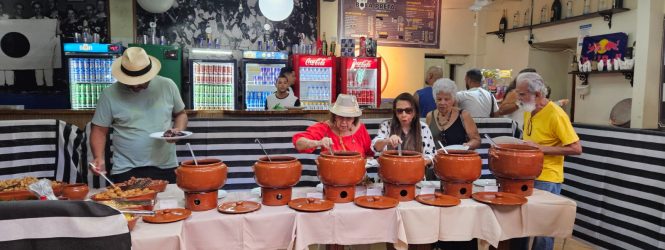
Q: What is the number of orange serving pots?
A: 6